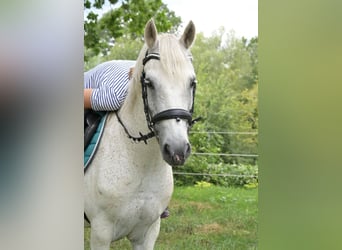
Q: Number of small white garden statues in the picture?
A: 0